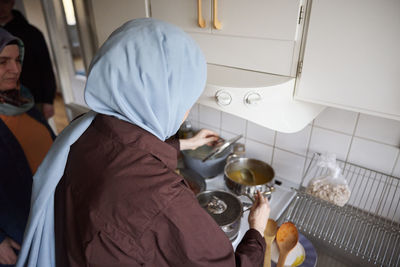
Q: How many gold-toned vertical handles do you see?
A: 2